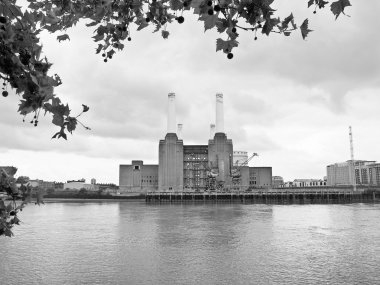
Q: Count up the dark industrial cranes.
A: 2